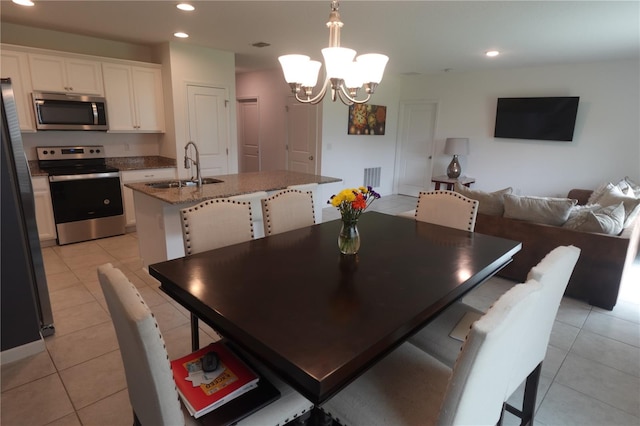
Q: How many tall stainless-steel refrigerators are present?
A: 1